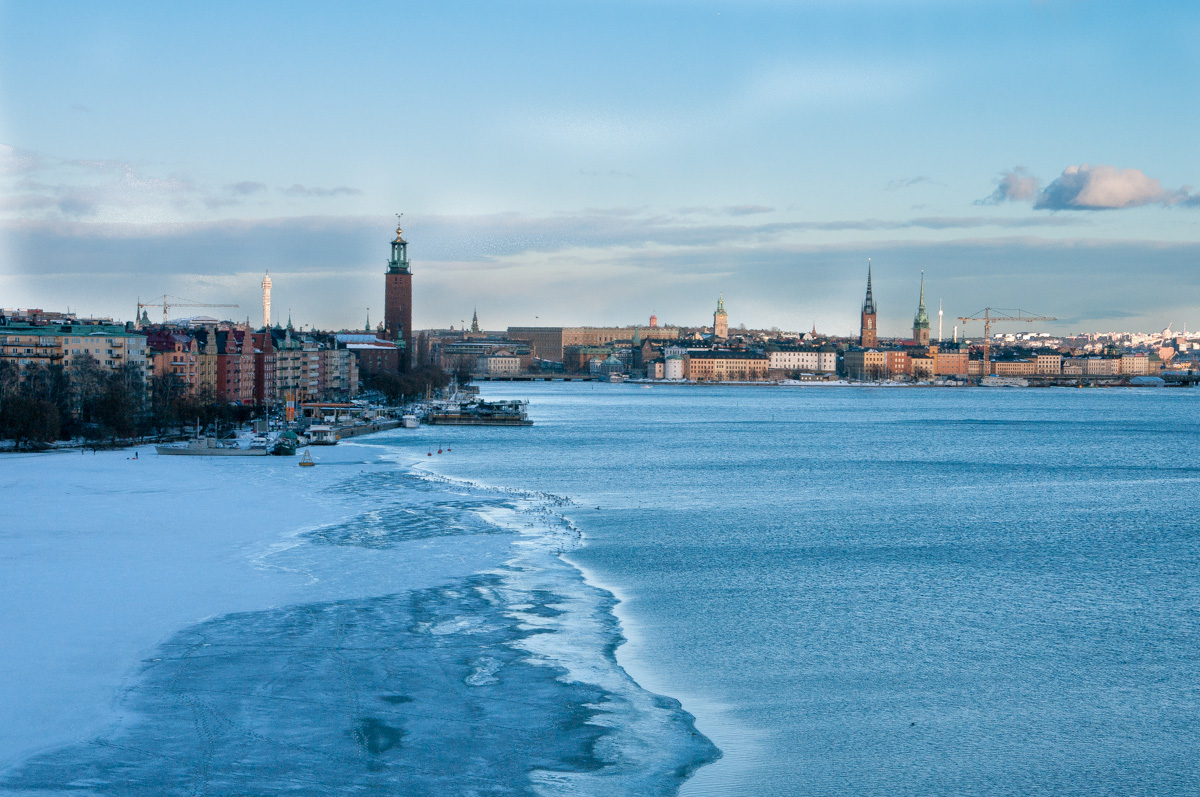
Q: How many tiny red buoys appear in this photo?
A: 3